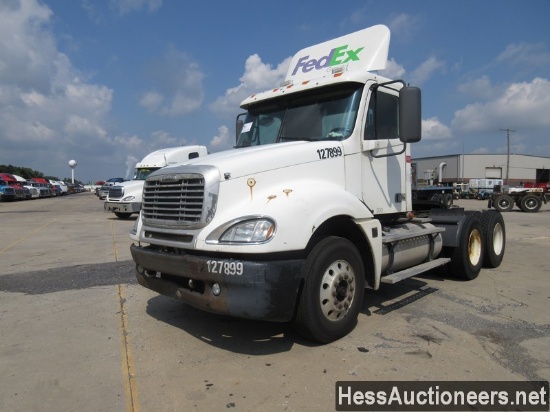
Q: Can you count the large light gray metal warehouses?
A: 1